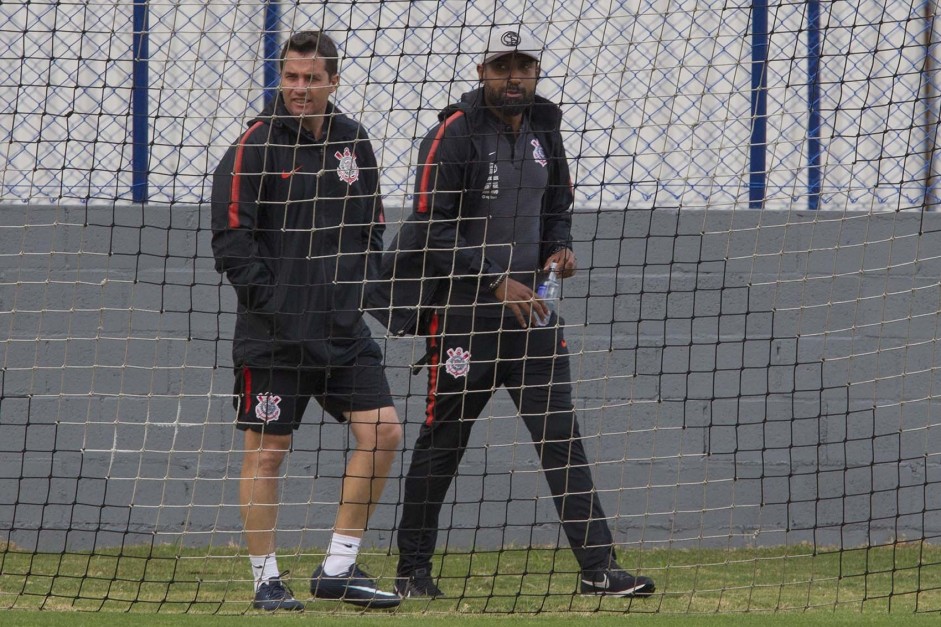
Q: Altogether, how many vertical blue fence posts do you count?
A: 4